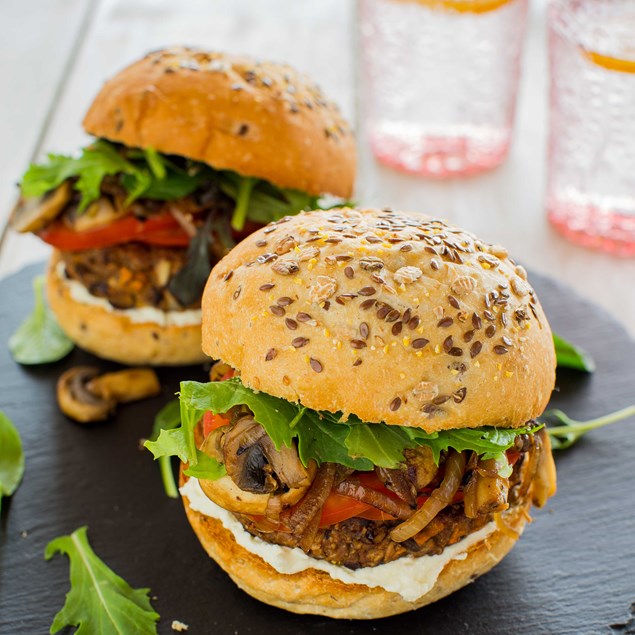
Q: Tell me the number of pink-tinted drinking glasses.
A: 2